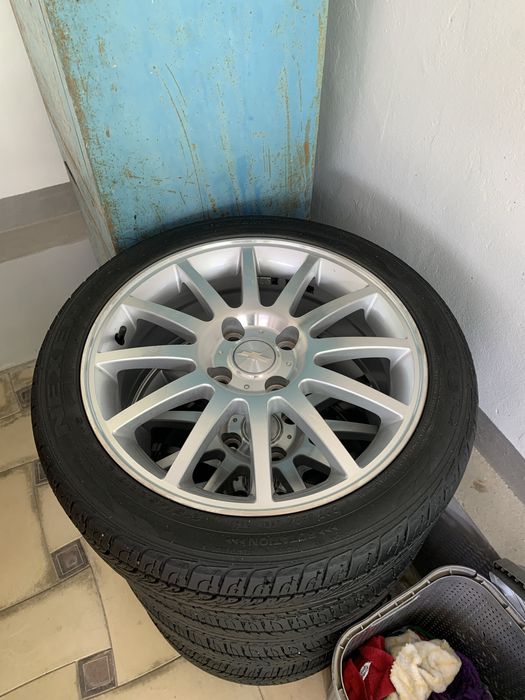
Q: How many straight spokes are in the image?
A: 12